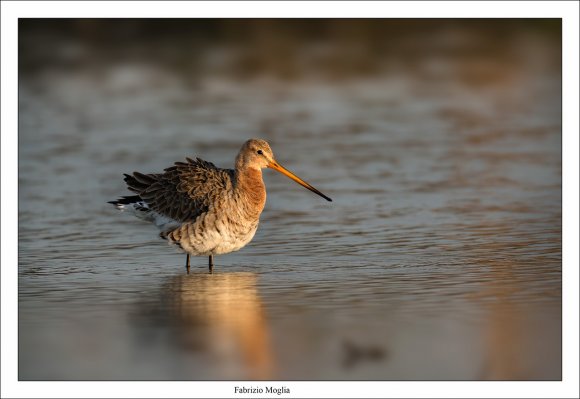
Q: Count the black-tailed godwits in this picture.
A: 1